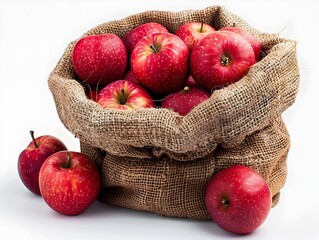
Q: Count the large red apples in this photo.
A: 11